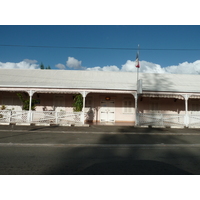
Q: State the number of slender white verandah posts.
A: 4